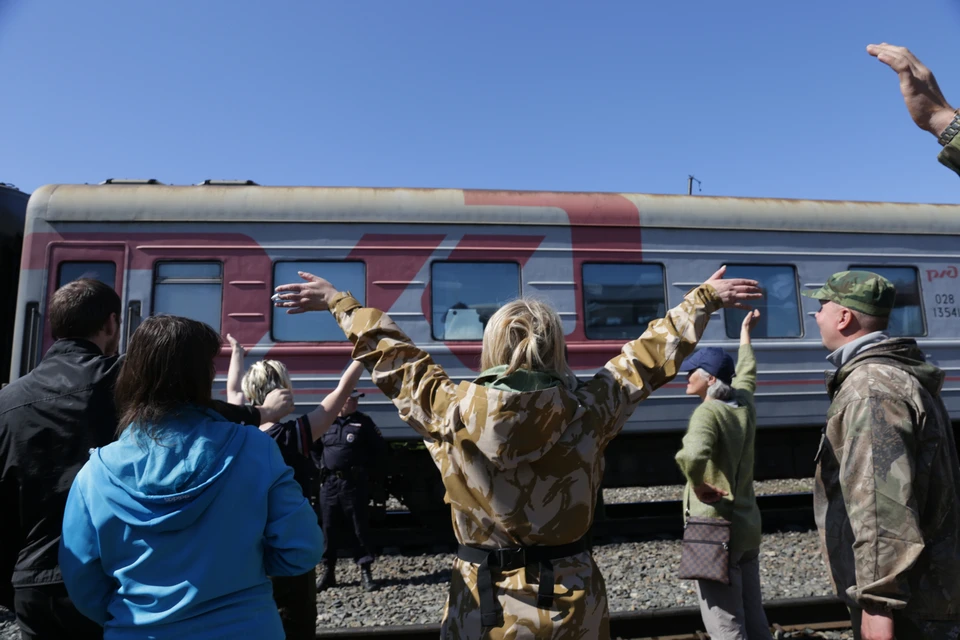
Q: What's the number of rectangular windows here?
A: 7